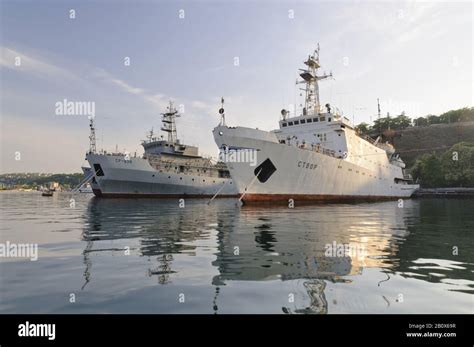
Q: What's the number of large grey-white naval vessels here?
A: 2